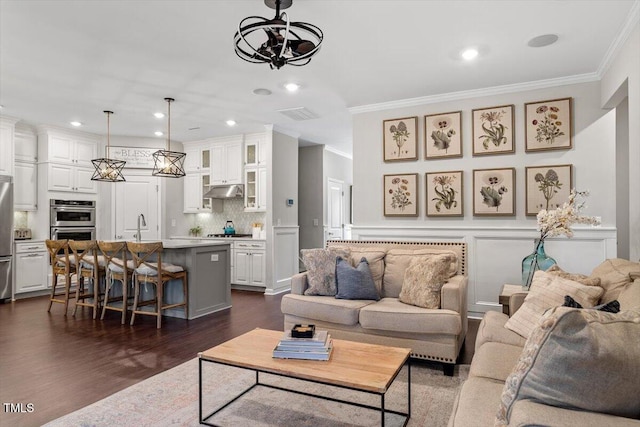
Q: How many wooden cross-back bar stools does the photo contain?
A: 4